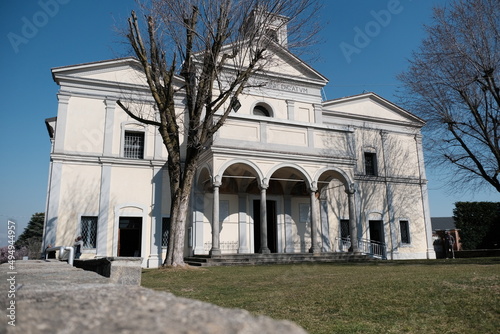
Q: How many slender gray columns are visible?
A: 4